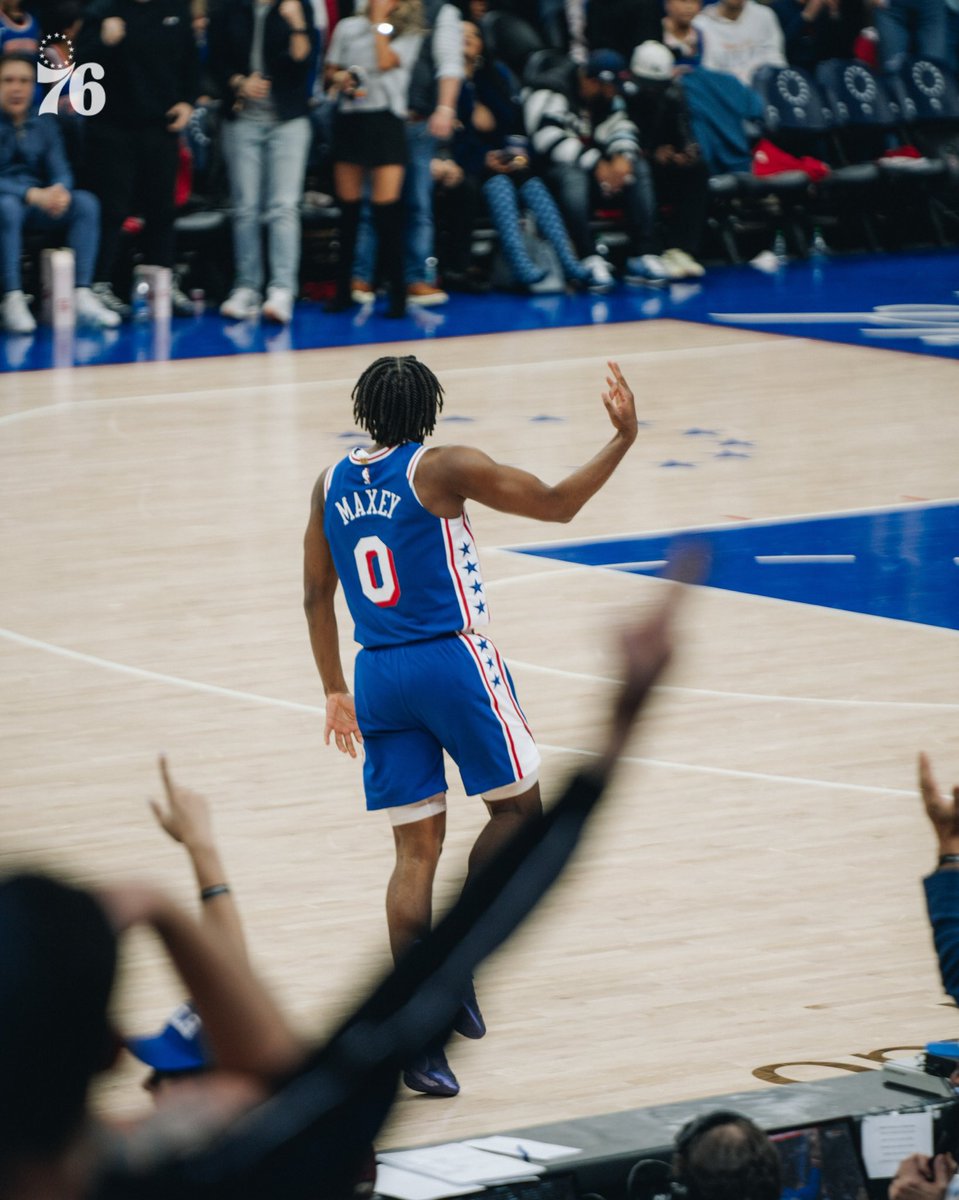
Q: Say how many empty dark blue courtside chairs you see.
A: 3